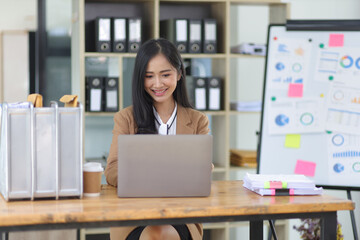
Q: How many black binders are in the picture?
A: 10